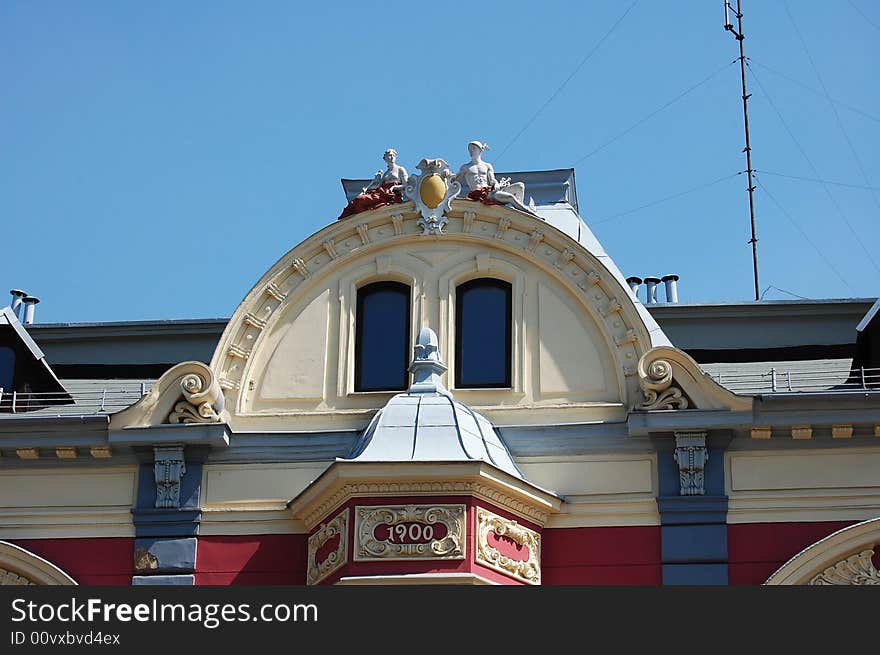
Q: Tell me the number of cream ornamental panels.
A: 3